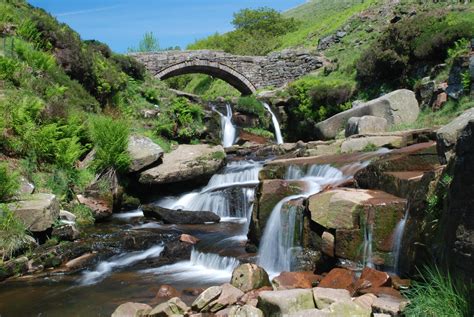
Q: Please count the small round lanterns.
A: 0